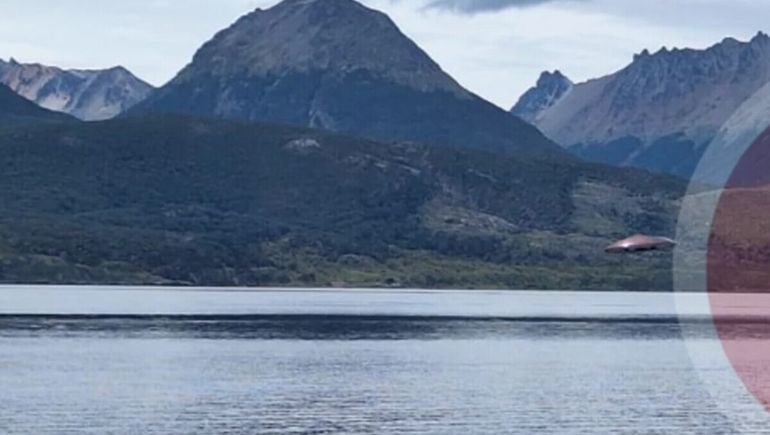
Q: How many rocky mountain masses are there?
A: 3